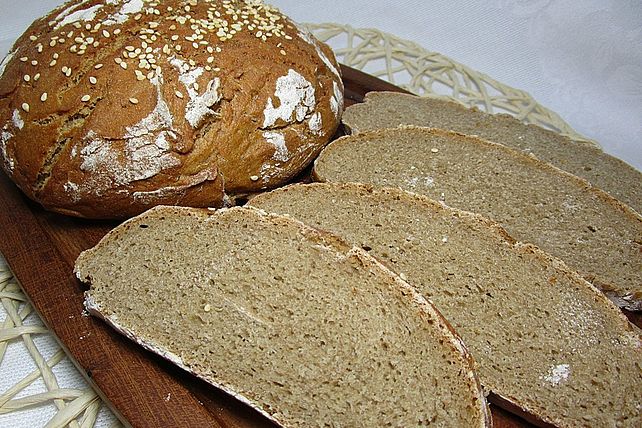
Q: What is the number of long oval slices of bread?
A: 4